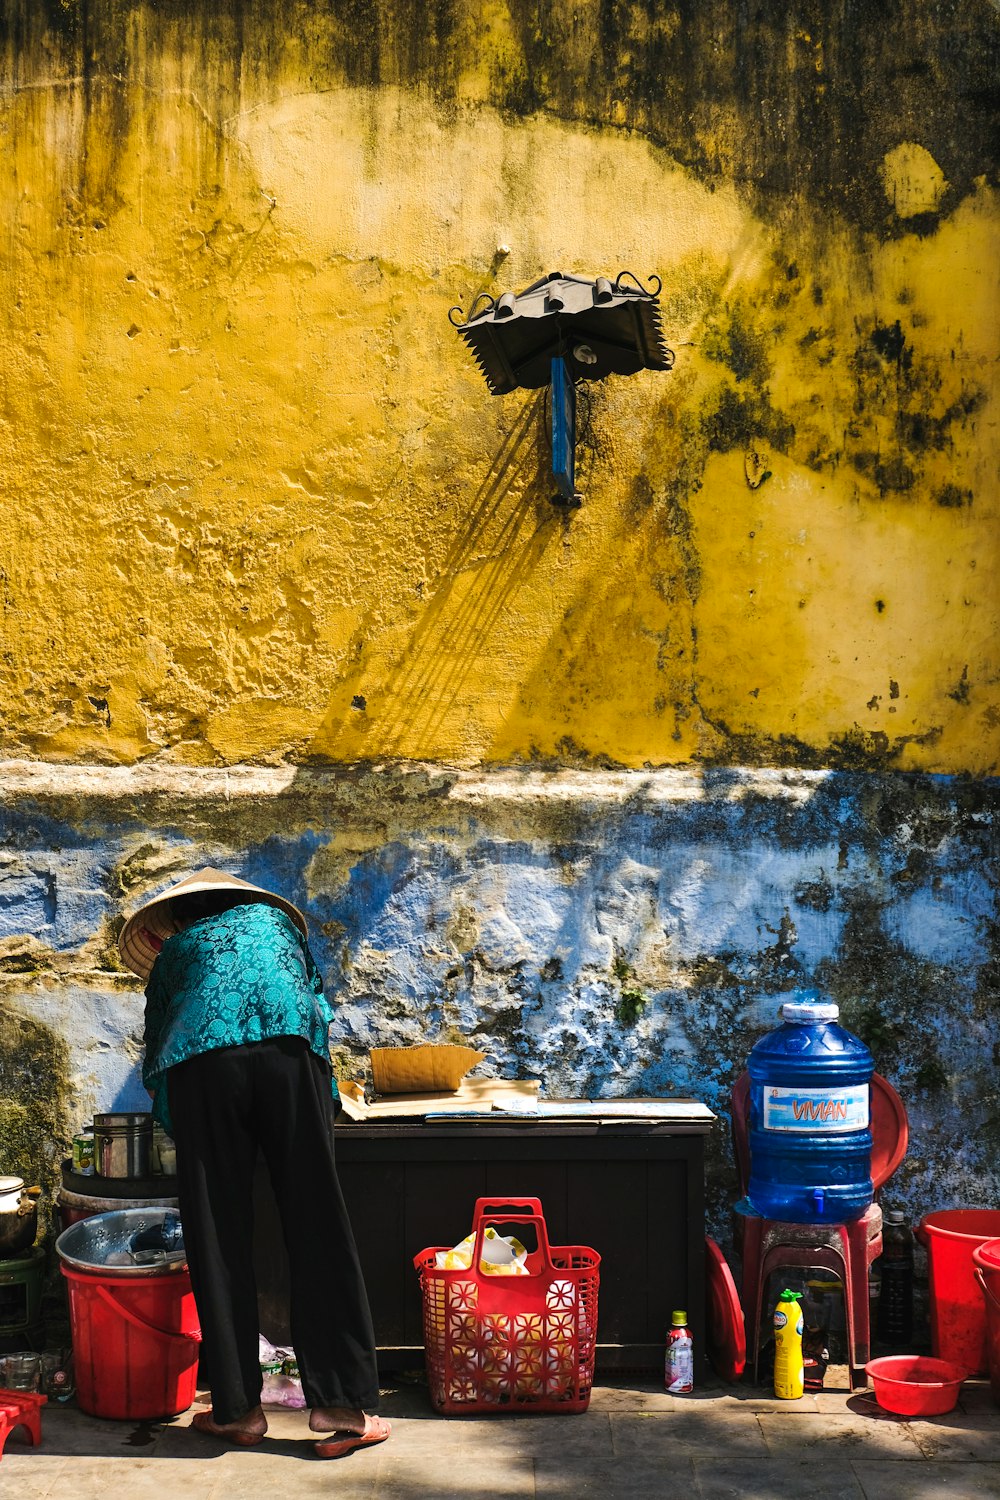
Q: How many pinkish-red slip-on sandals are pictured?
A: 2